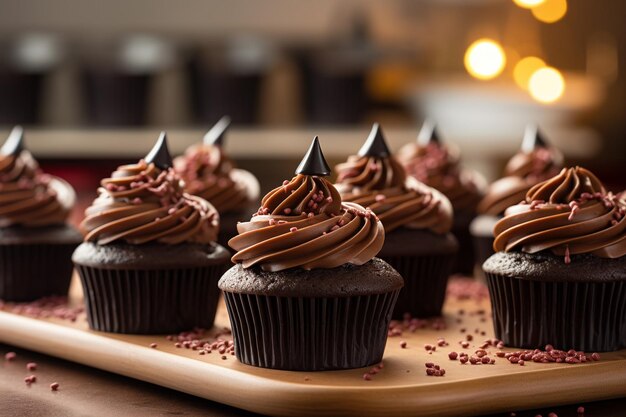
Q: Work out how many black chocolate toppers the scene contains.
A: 7